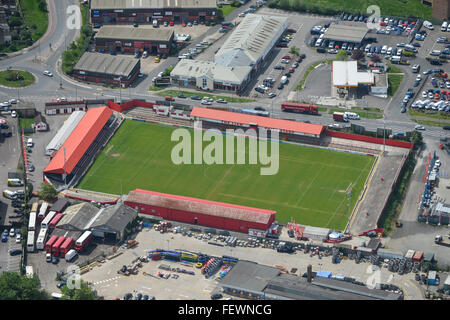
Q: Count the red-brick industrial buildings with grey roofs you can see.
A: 3